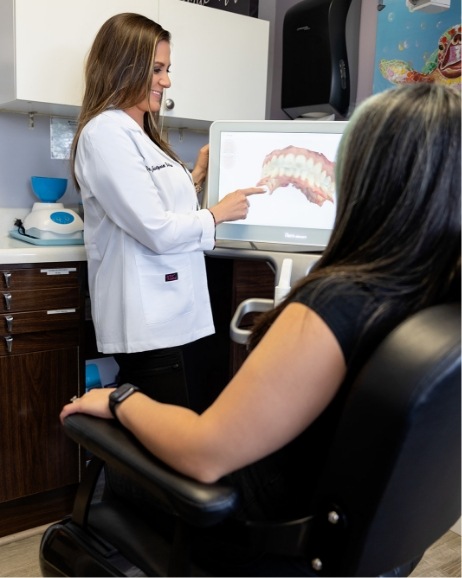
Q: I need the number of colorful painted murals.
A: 1